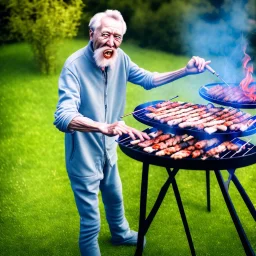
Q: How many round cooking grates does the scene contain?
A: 3